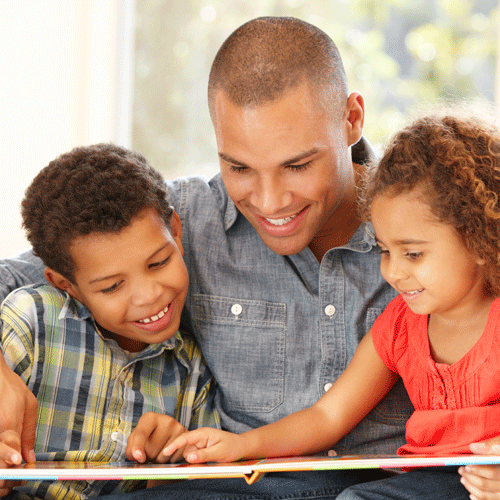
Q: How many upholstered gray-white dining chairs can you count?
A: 0